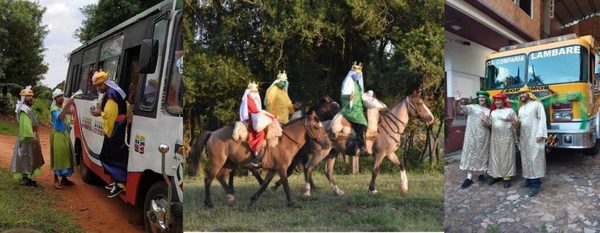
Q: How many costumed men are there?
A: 9